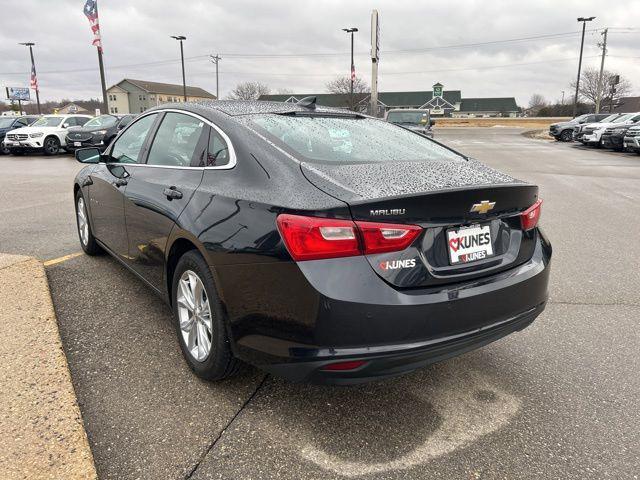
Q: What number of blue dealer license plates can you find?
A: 0